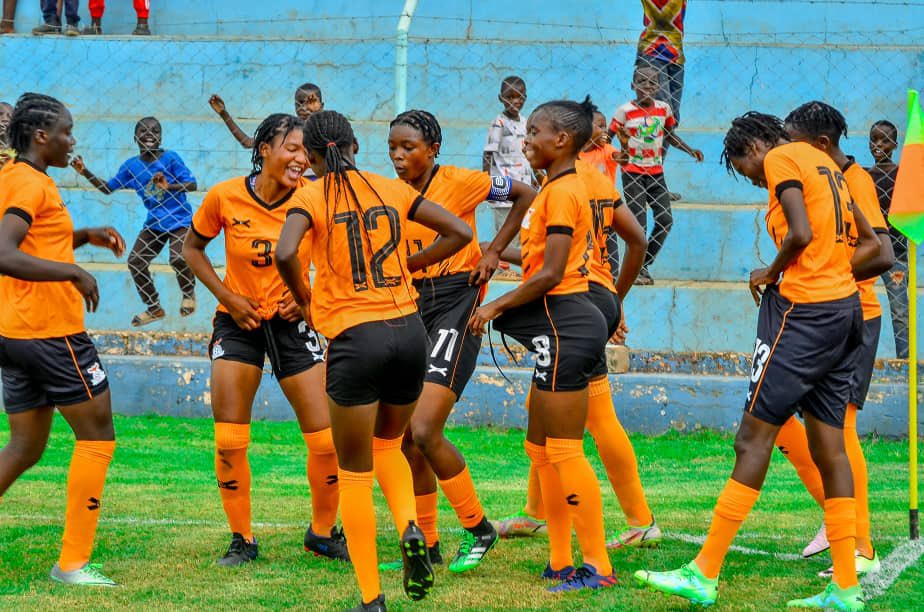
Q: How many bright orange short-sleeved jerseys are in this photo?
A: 8